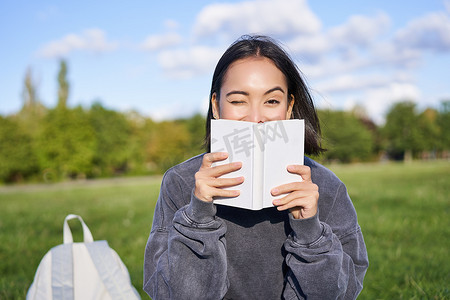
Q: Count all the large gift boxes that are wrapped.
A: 0